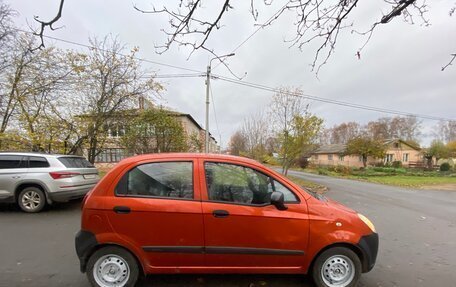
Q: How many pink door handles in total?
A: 0